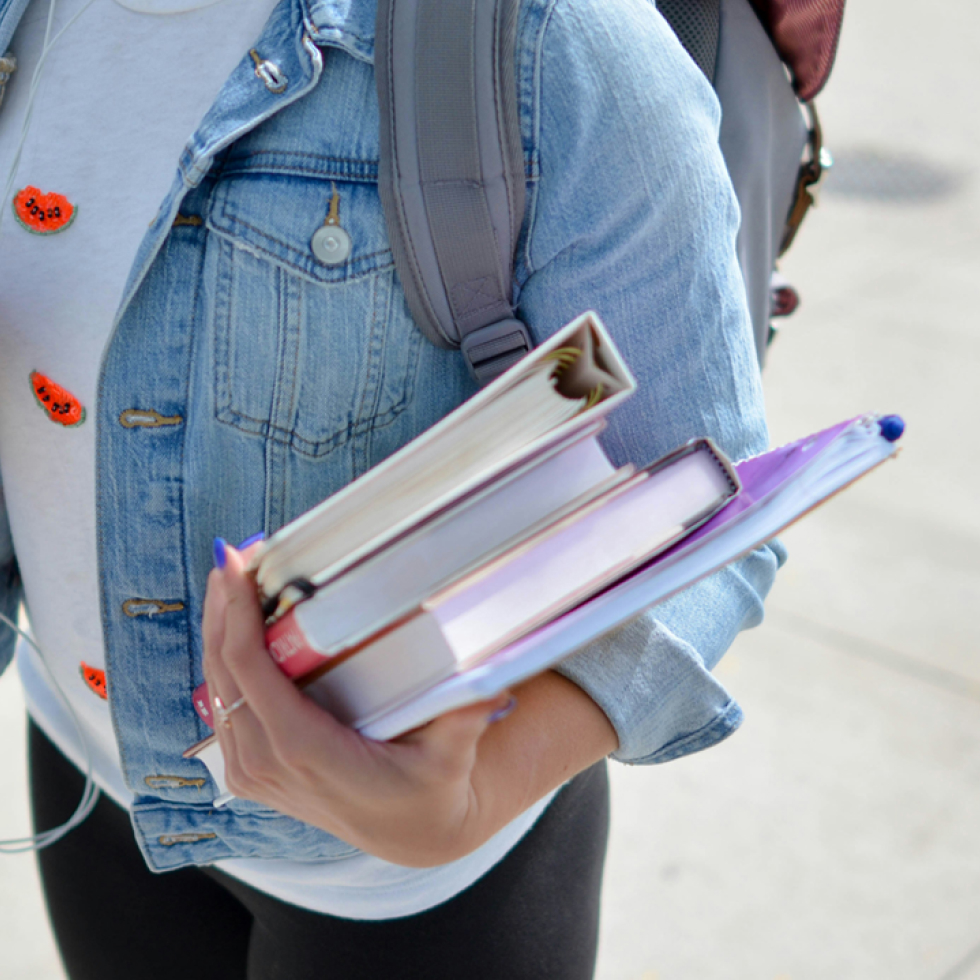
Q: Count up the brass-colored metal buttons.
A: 0